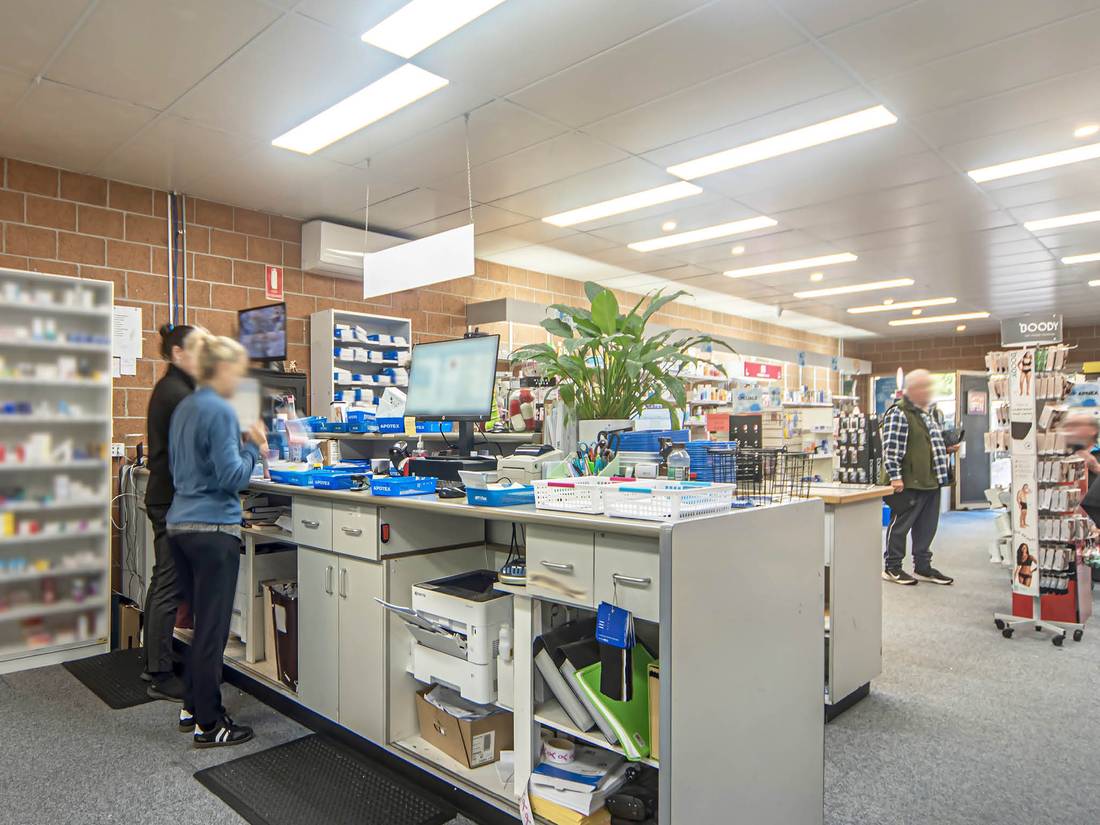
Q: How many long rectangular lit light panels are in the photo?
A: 13